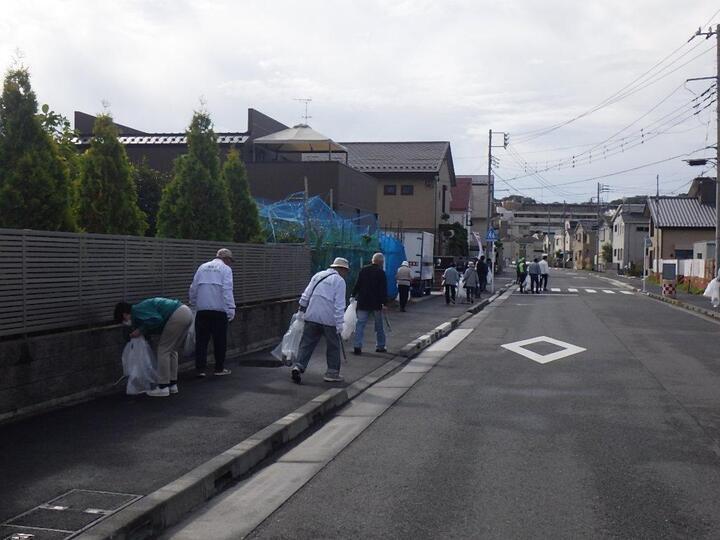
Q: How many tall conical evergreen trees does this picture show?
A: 4